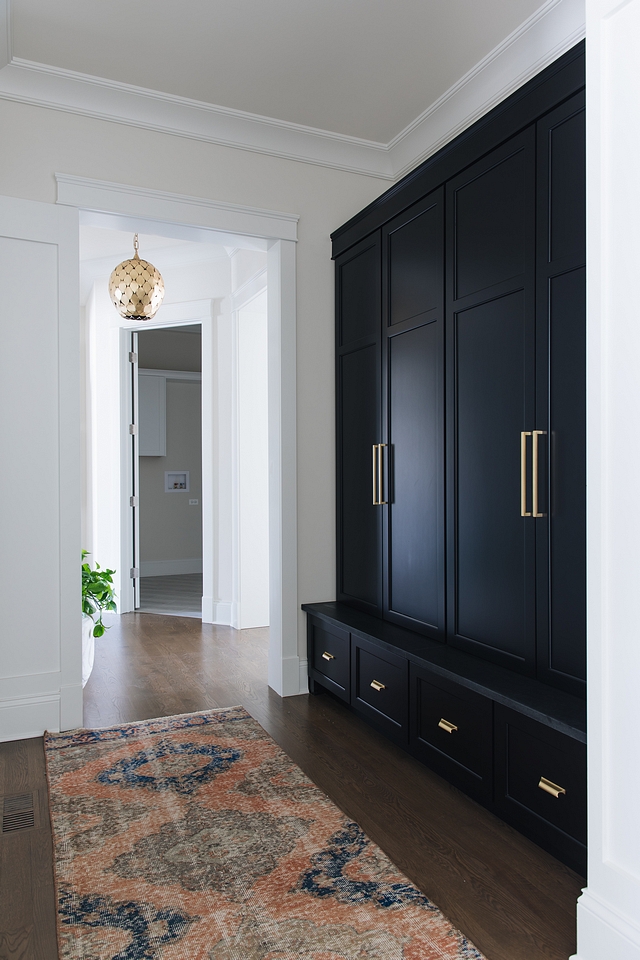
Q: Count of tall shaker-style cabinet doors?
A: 4